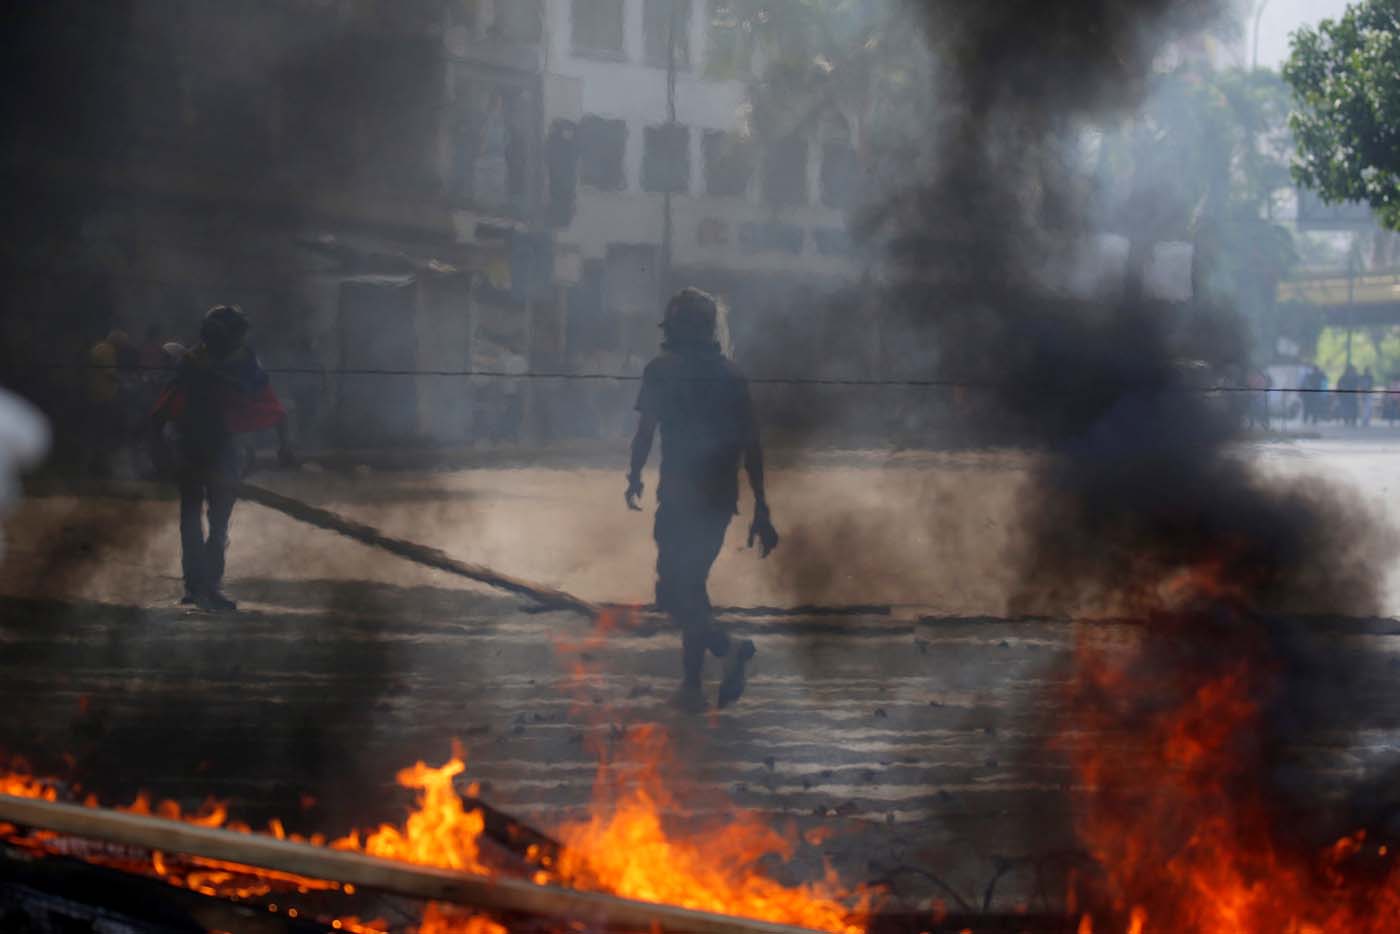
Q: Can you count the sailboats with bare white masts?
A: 0